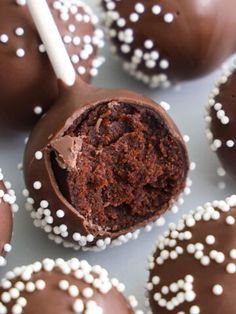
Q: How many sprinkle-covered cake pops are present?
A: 7